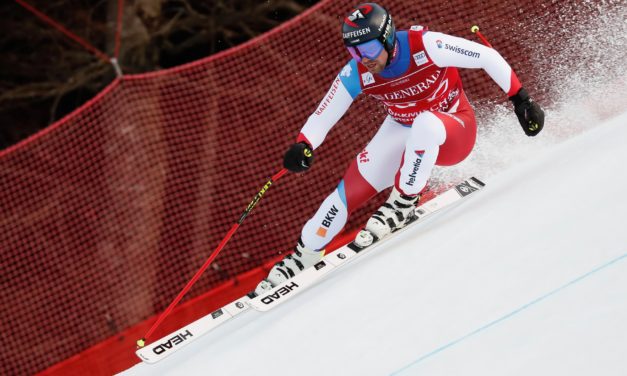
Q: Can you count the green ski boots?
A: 0